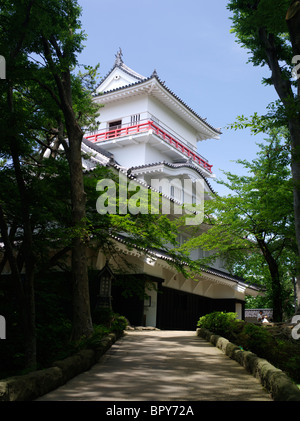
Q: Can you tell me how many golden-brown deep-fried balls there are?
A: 0